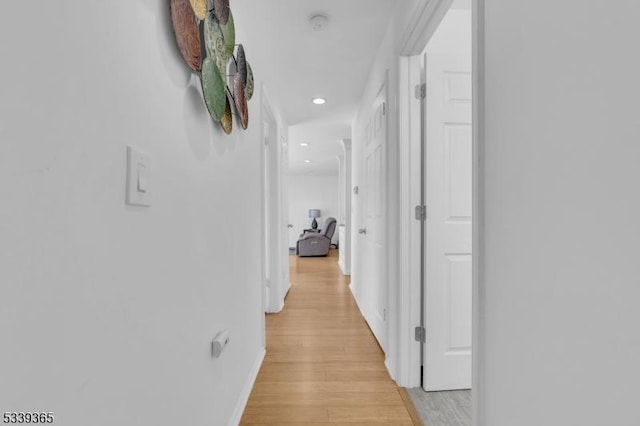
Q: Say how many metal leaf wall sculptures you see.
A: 1